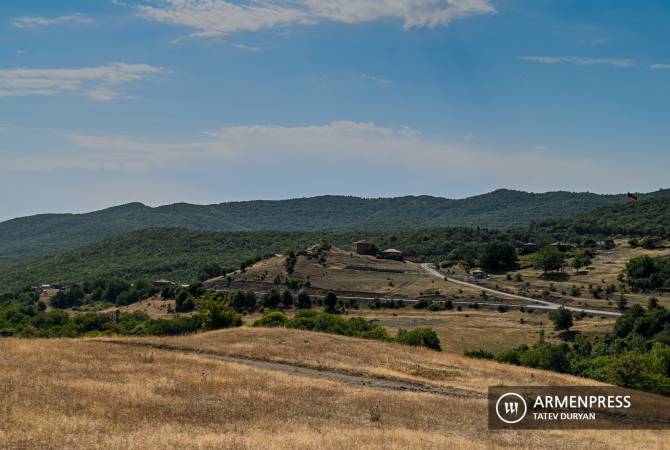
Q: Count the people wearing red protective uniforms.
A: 0